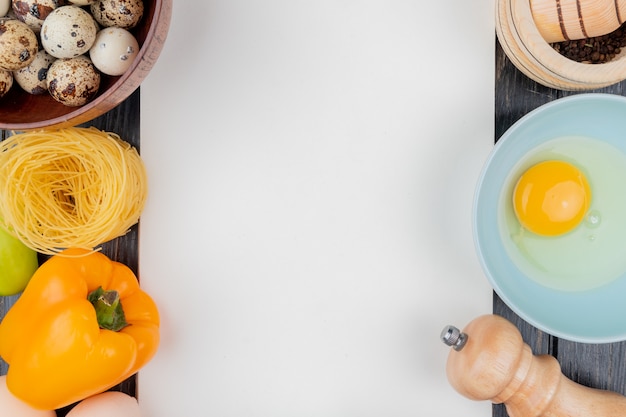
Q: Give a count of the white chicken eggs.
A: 2